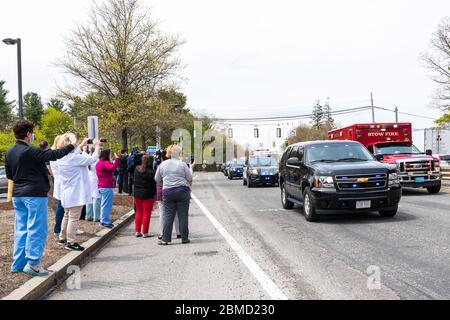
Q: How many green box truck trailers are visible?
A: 0